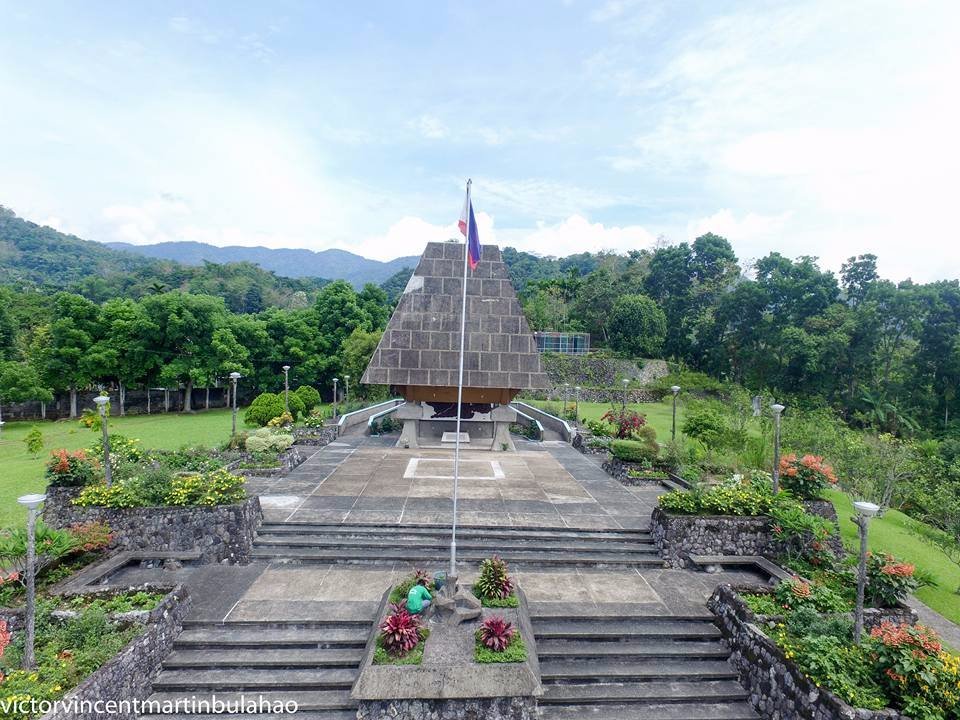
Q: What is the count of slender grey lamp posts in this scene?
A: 12